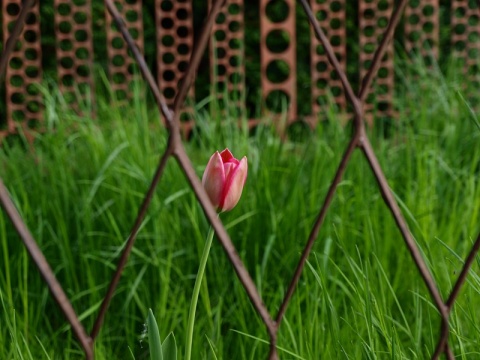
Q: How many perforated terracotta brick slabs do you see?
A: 10